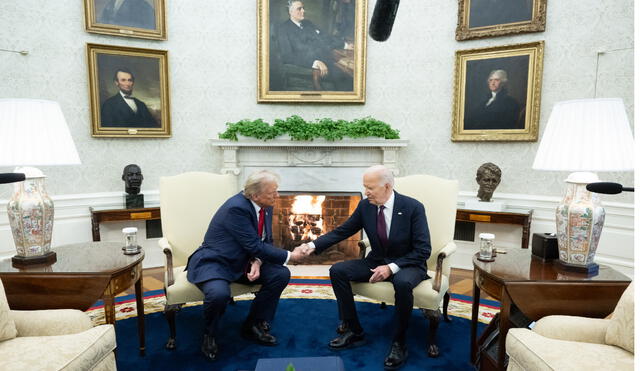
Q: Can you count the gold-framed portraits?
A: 5